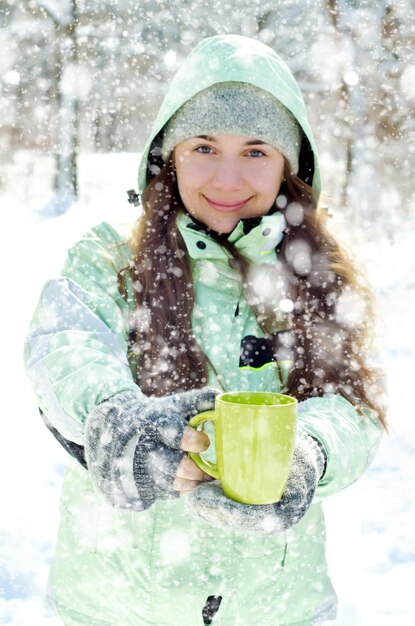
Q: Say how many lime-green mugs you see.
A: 1